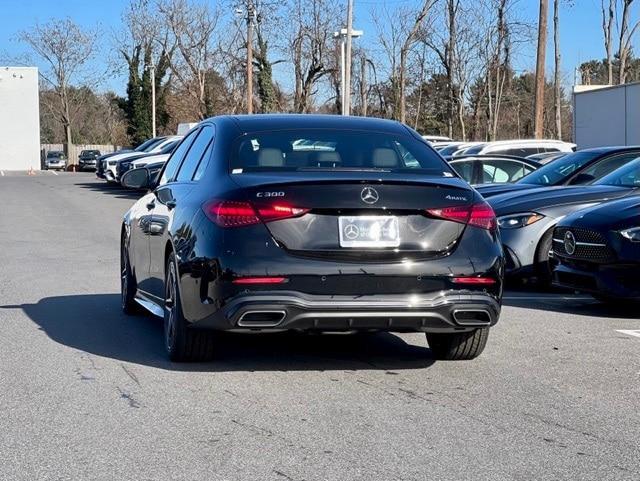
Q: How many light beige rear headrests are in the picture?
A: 3